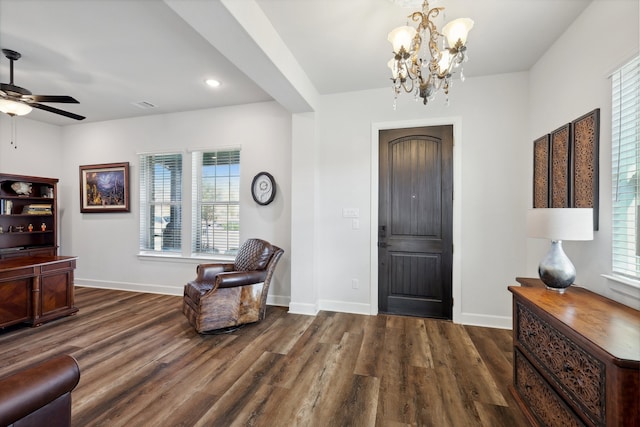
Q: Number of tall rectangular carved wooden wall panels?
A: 3